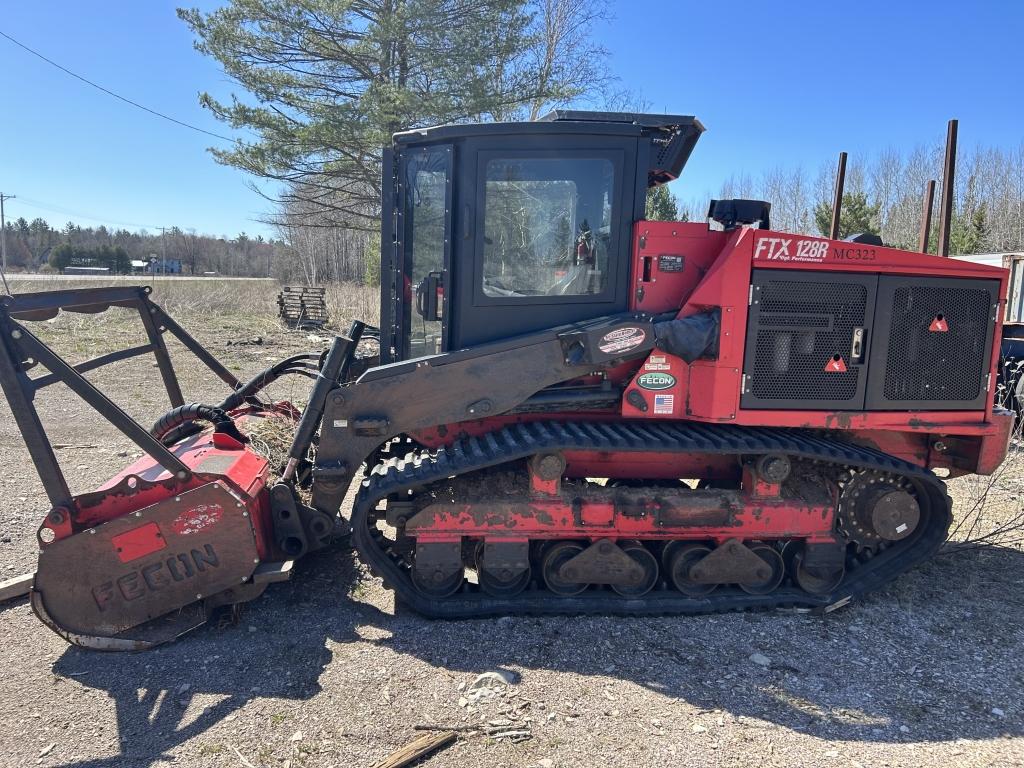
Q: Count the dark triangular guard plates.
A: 2